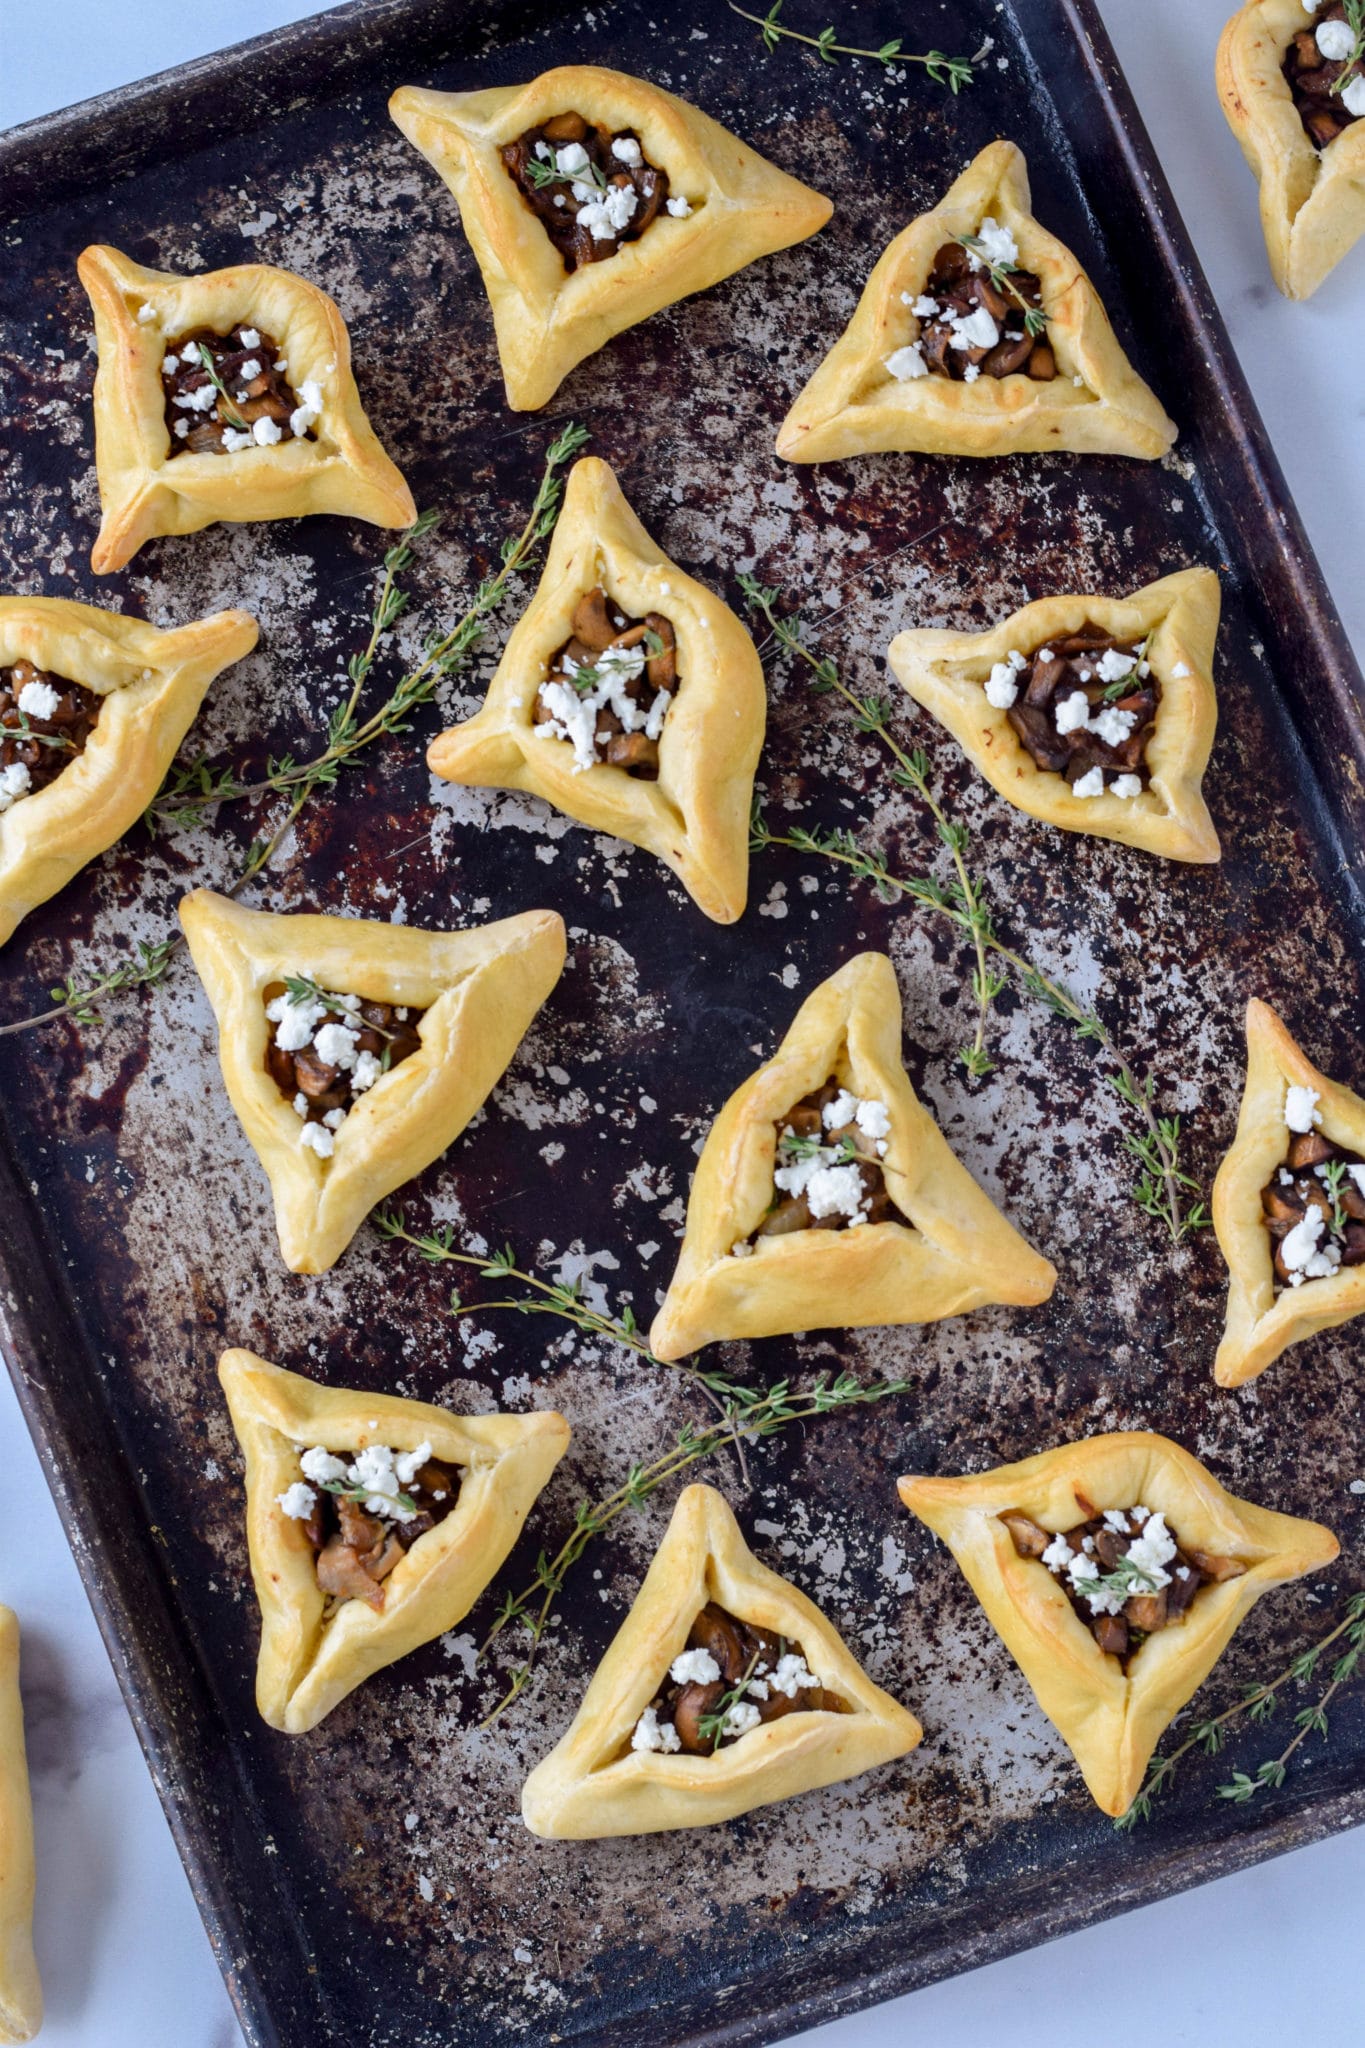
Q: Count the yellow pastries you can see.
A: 14